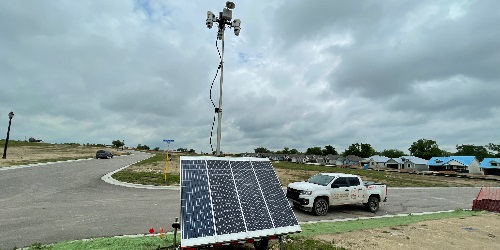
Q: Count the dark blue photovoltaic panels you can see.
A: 4